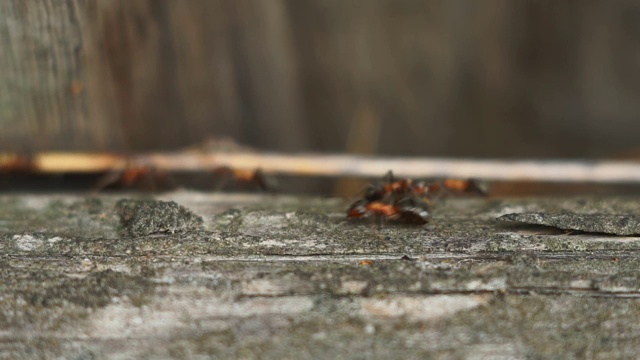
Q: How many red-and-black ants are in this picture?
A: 5